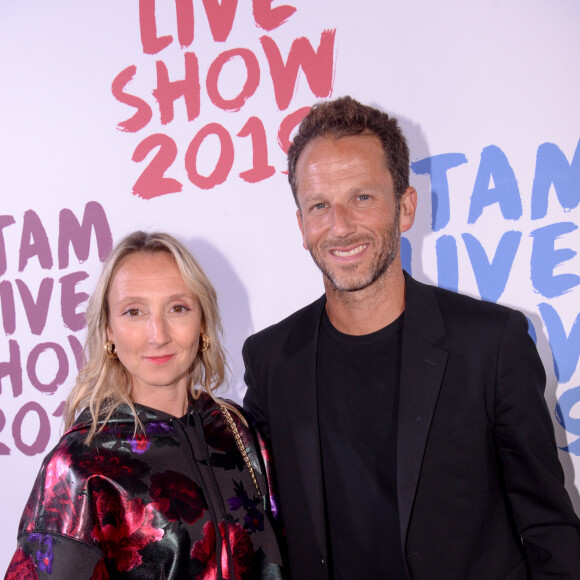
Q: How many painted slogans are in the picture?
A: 3